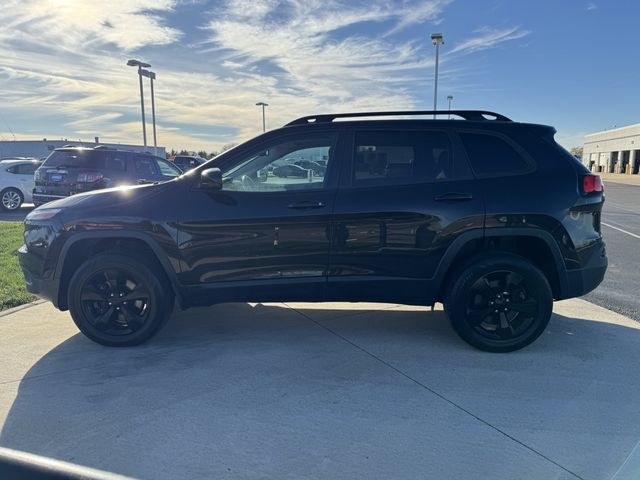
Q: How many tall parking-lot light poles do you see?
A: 5